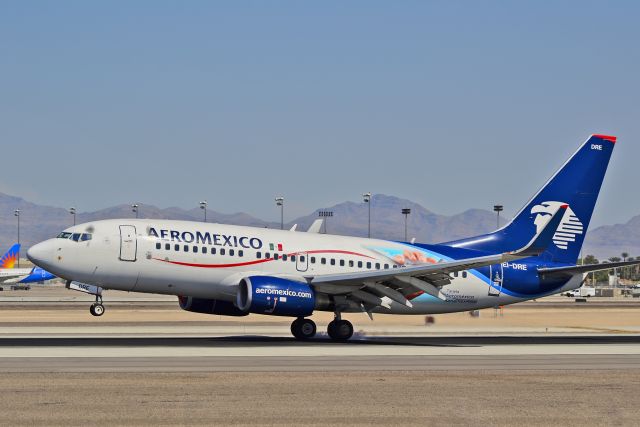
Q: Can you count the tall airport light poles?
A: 9